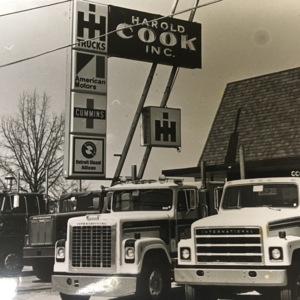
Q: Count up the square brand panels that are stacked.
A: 4